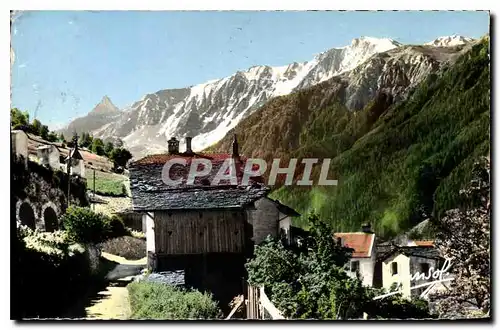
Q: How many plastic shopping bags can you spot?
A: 0